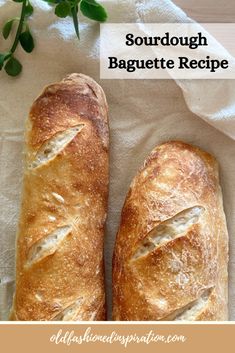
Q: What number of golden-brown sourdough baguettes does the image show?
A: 2